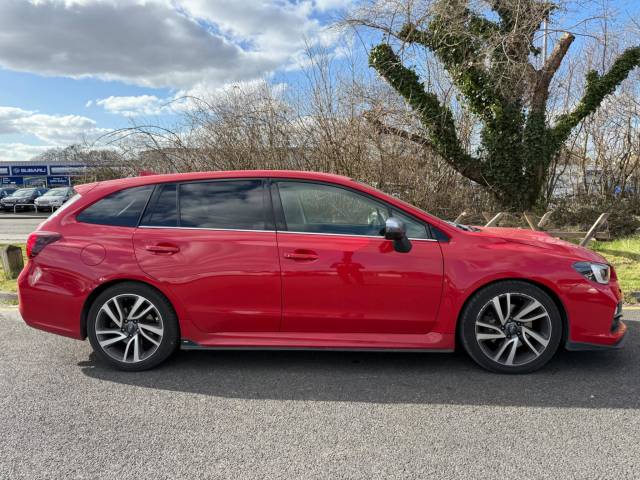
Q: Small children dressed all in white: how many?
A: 0